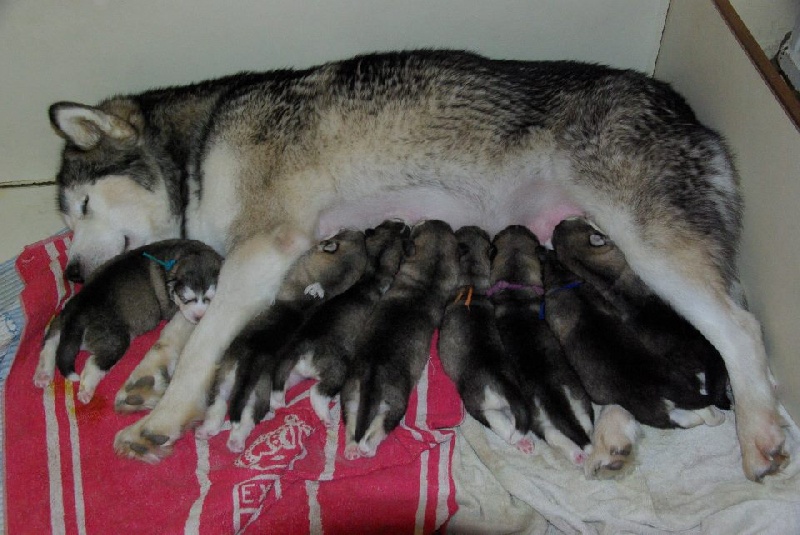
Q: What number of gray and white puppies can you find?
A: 8